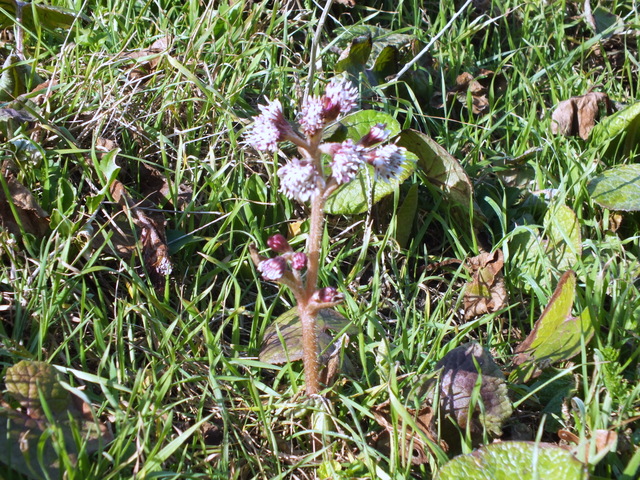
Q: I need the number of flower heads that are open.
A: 6